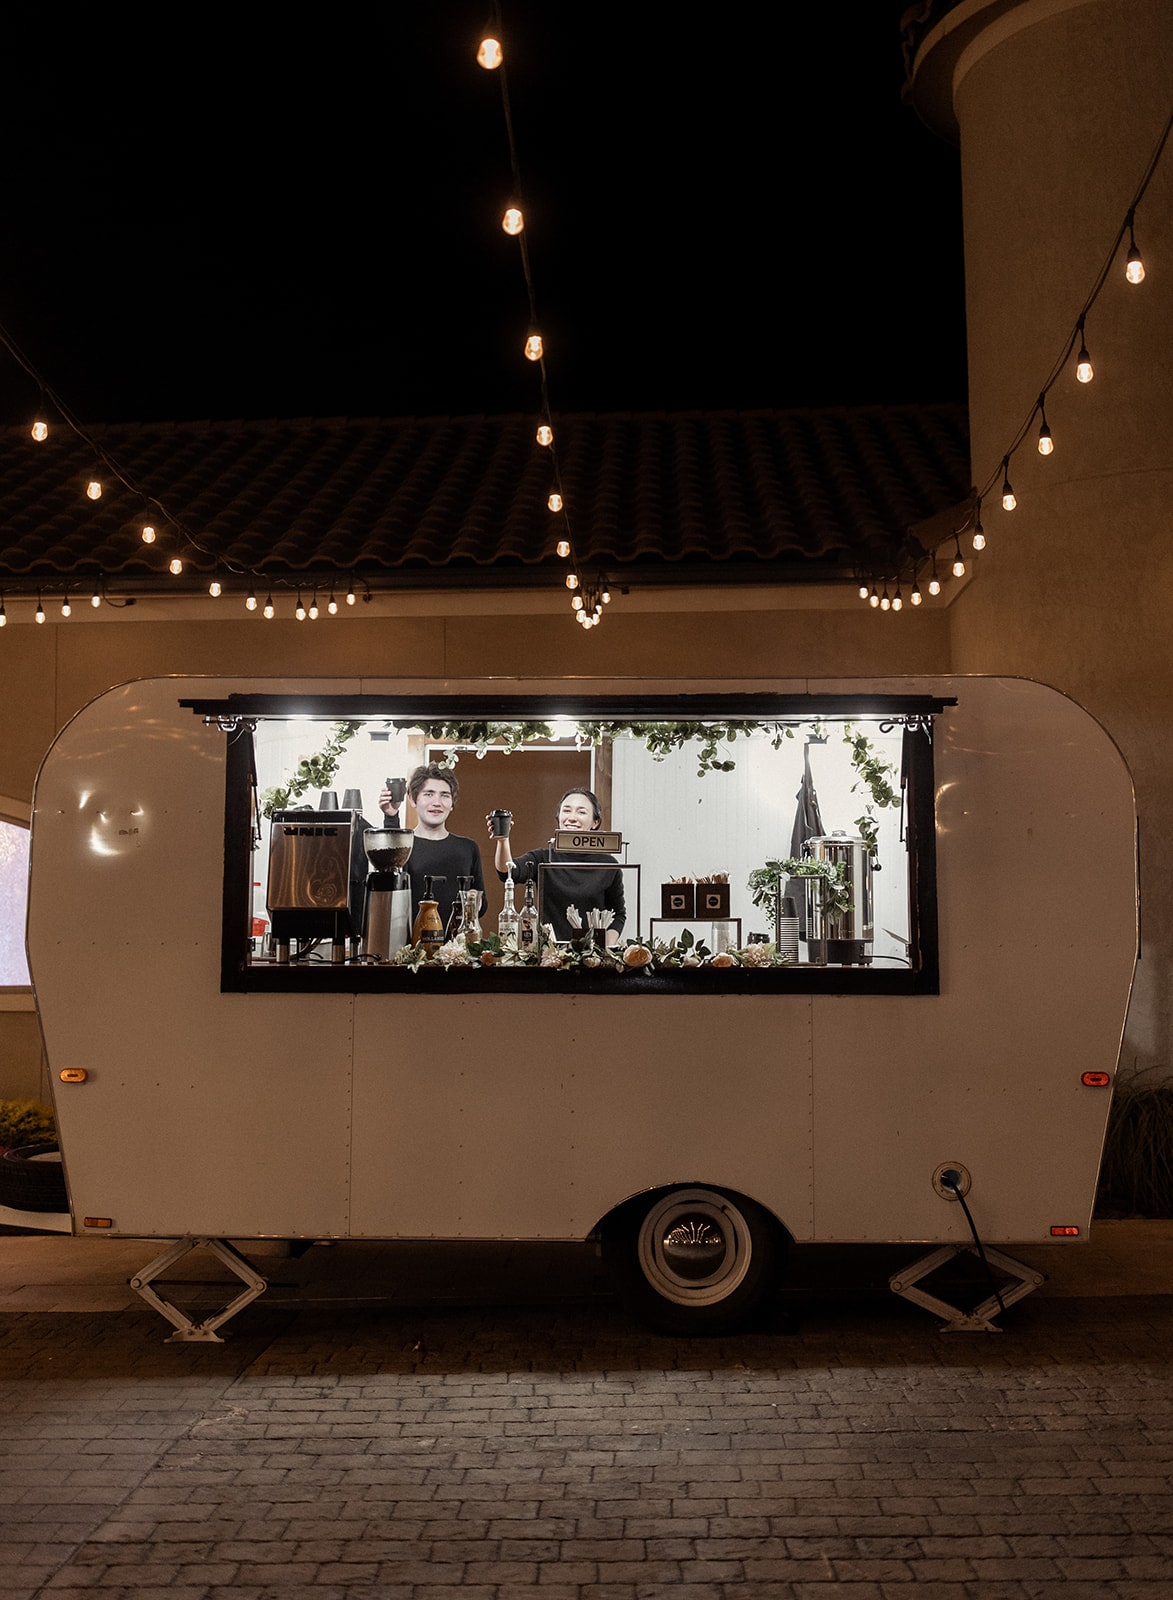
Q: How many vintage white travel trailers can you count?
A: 1